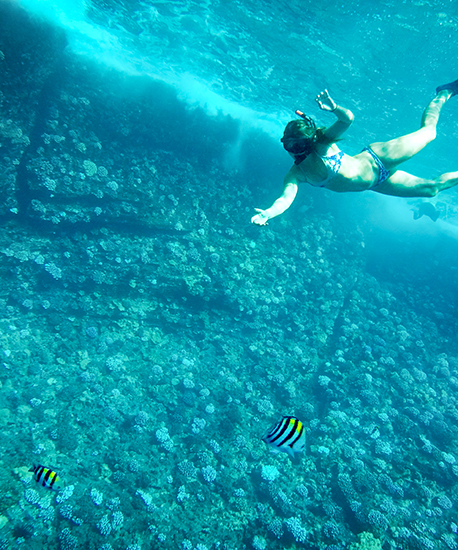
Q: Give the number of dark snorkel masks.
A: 1